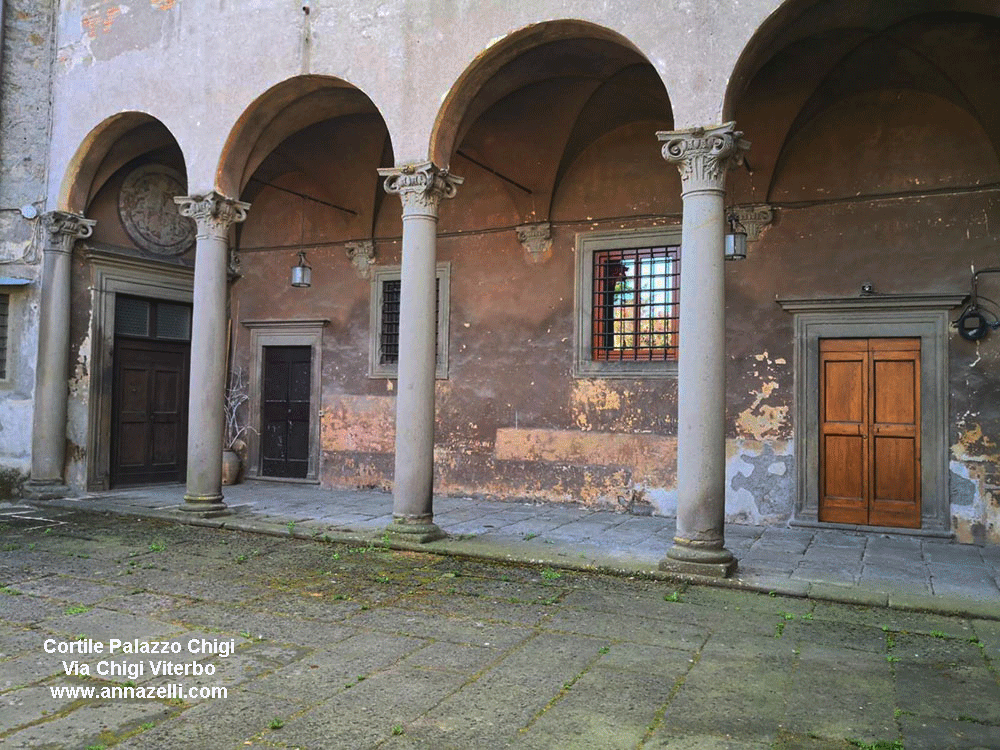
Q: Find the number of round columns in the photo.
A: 4